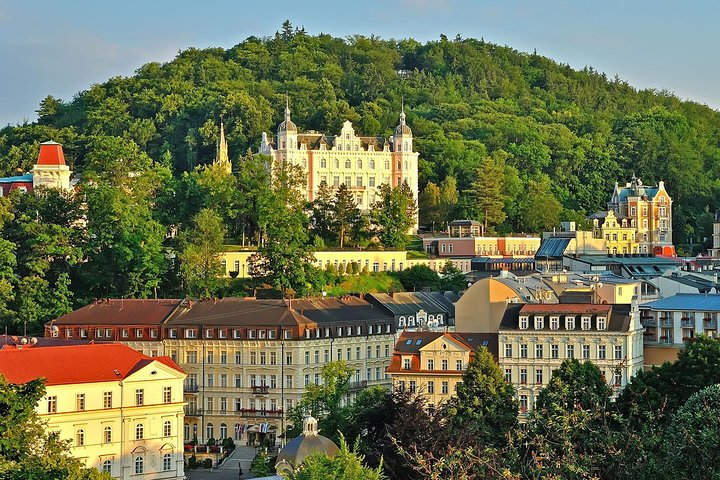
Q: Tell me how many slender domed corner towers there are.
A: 2